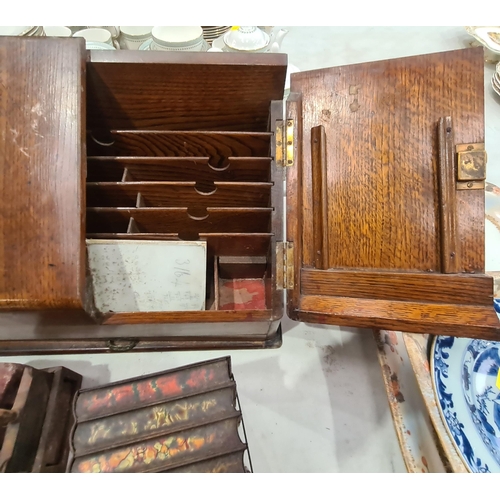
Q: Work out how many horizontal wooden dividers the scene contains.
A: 5